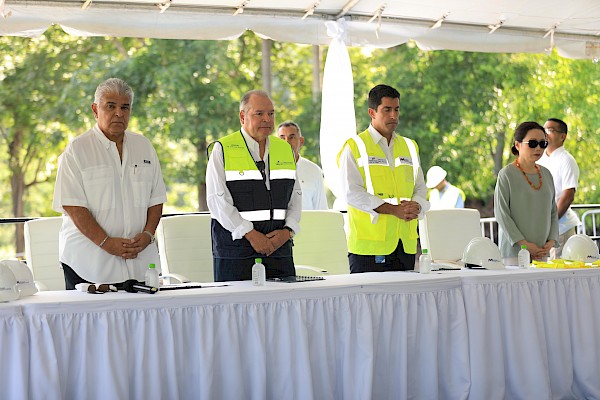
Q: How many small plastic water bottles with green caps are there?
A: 4